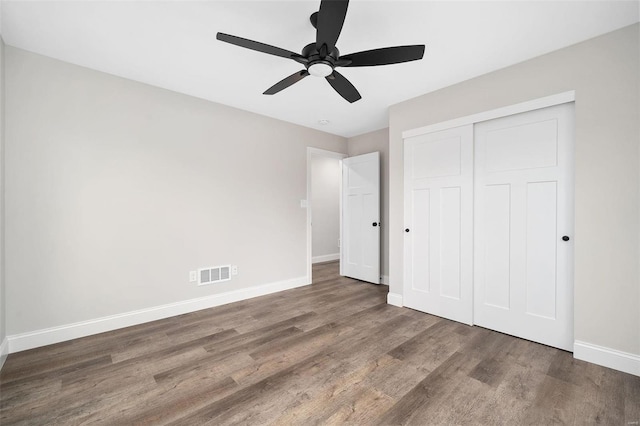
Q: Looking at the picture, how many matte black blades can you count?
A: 5